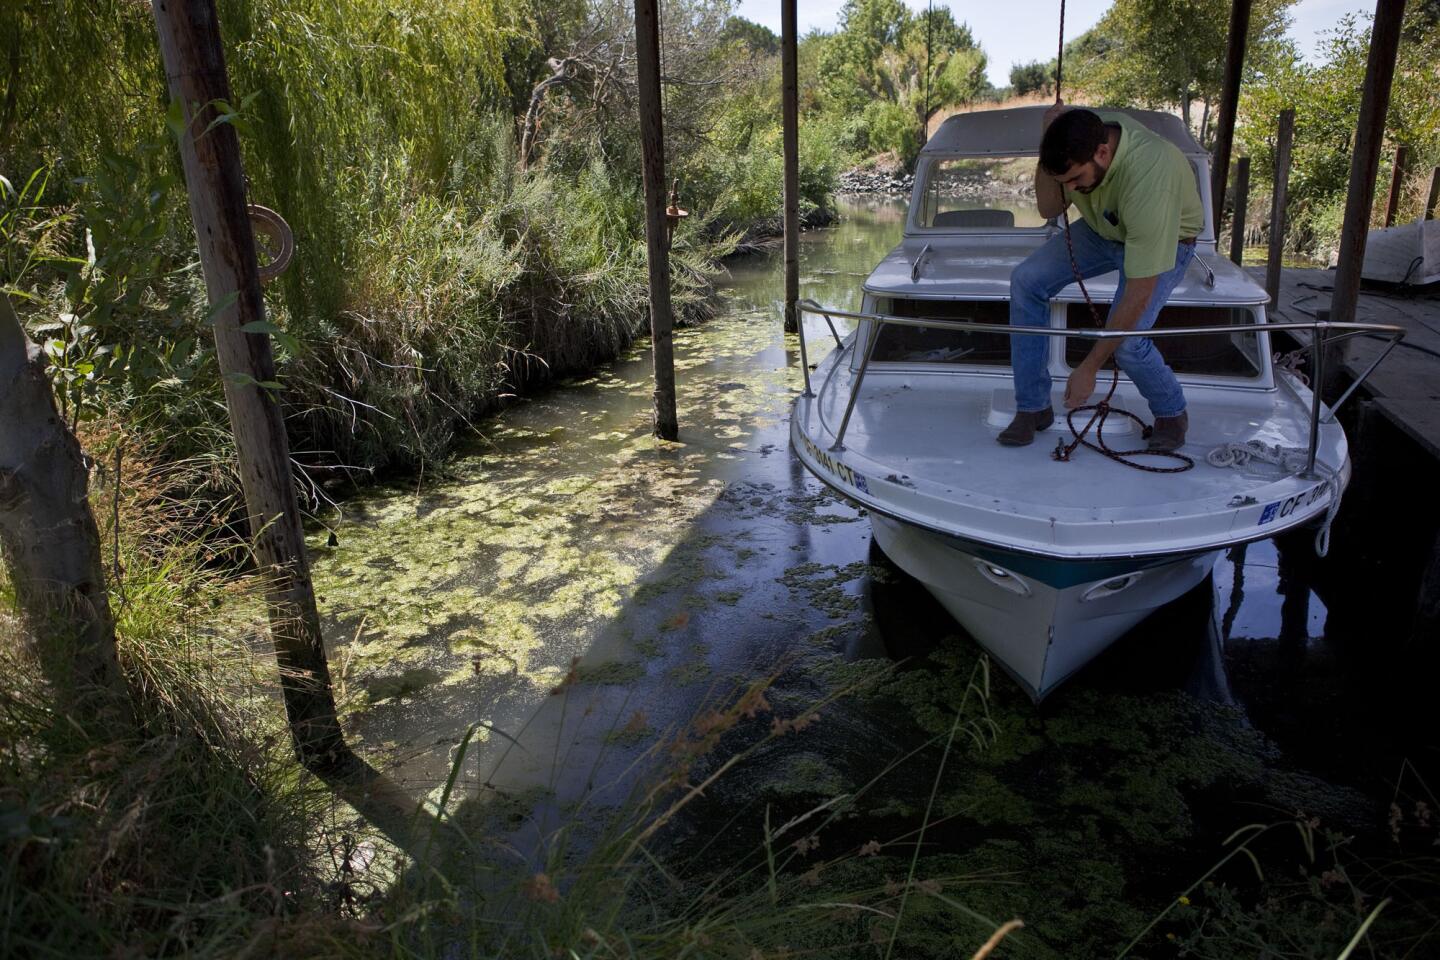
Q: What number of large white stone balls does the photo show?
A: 0